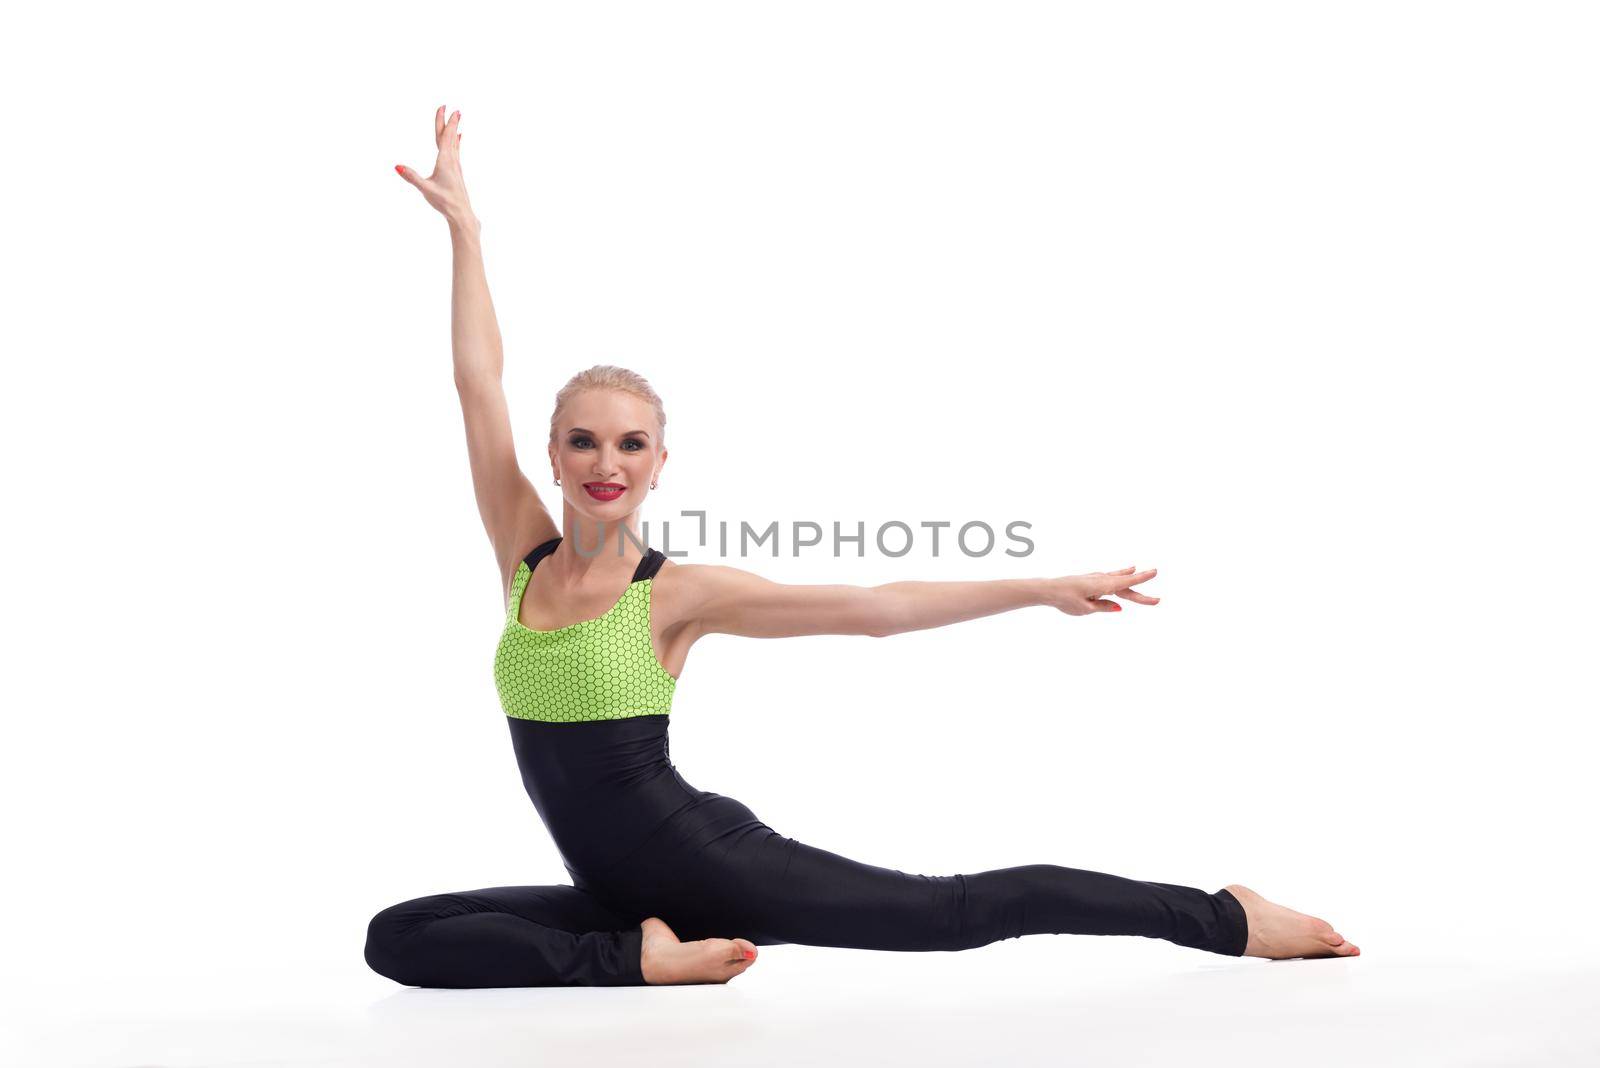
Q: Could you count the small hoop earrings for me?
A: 2